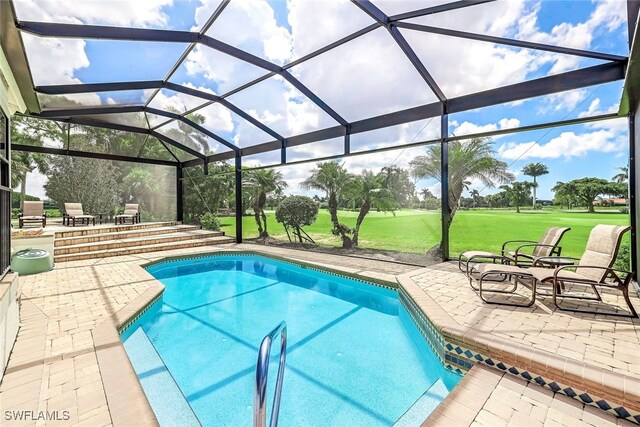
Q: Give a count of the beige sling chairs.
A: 5